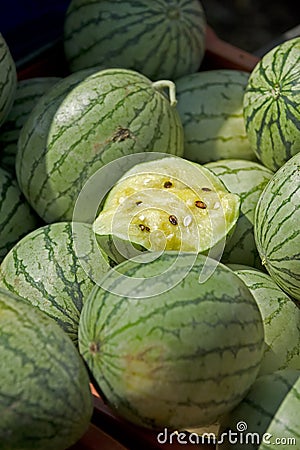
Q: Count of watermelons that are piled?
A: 15